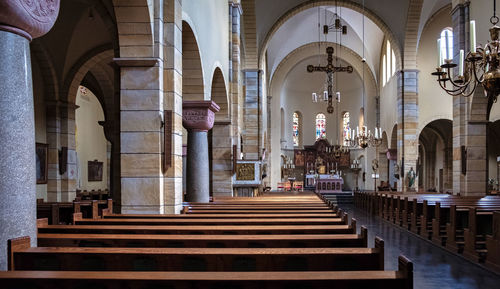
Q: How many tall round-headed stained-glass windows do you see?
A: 3